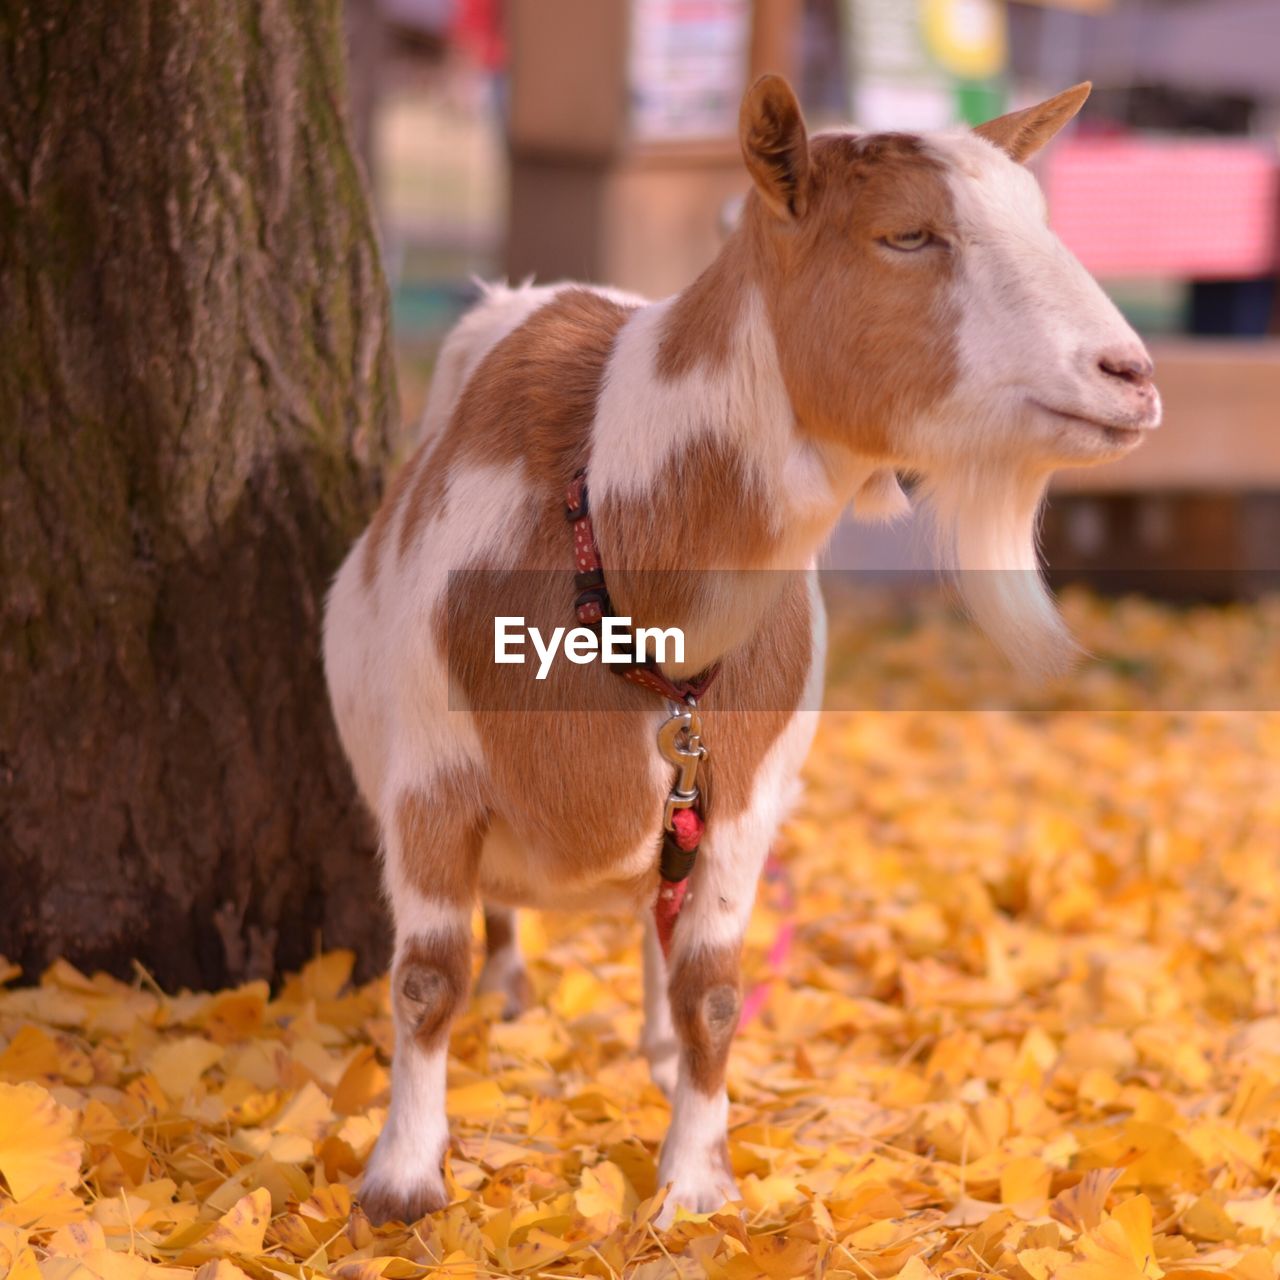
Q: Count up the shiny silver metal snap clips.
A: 1